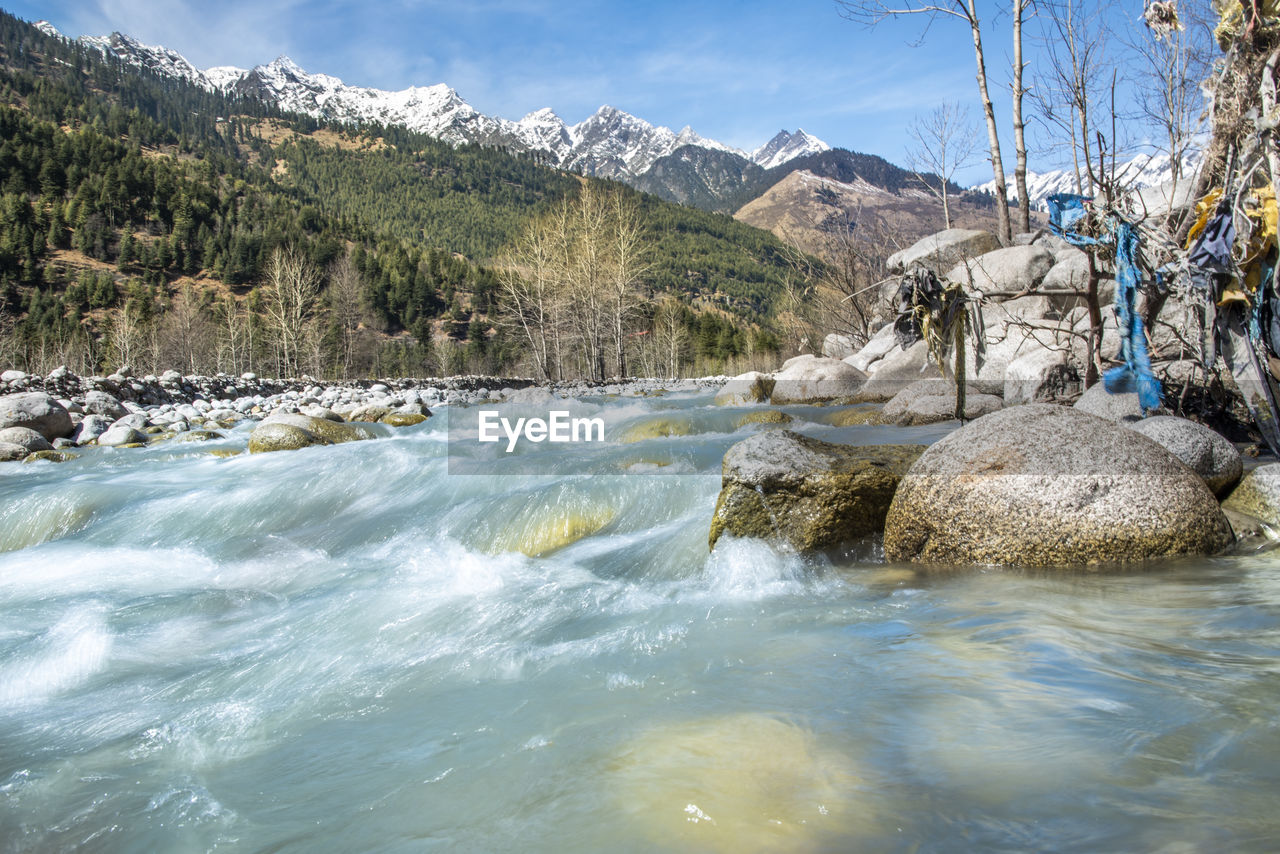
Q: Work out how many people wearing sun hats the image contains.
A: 0